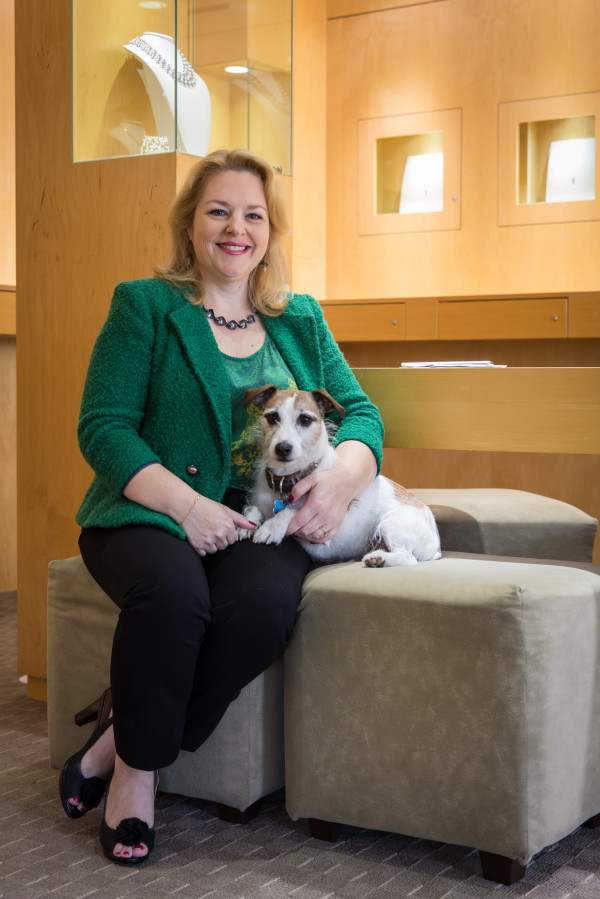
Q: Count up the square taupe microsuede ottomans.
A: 3